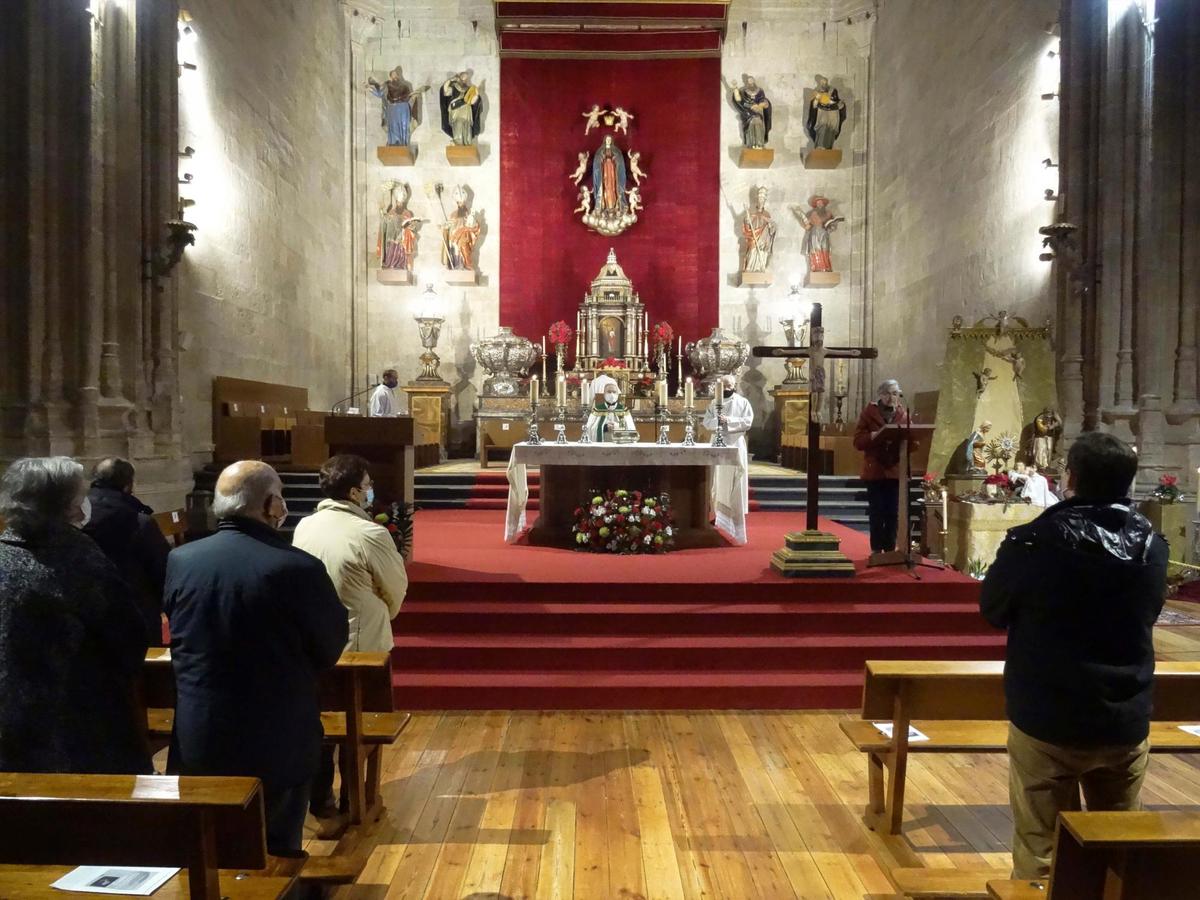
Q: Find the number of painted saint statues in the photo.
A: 8